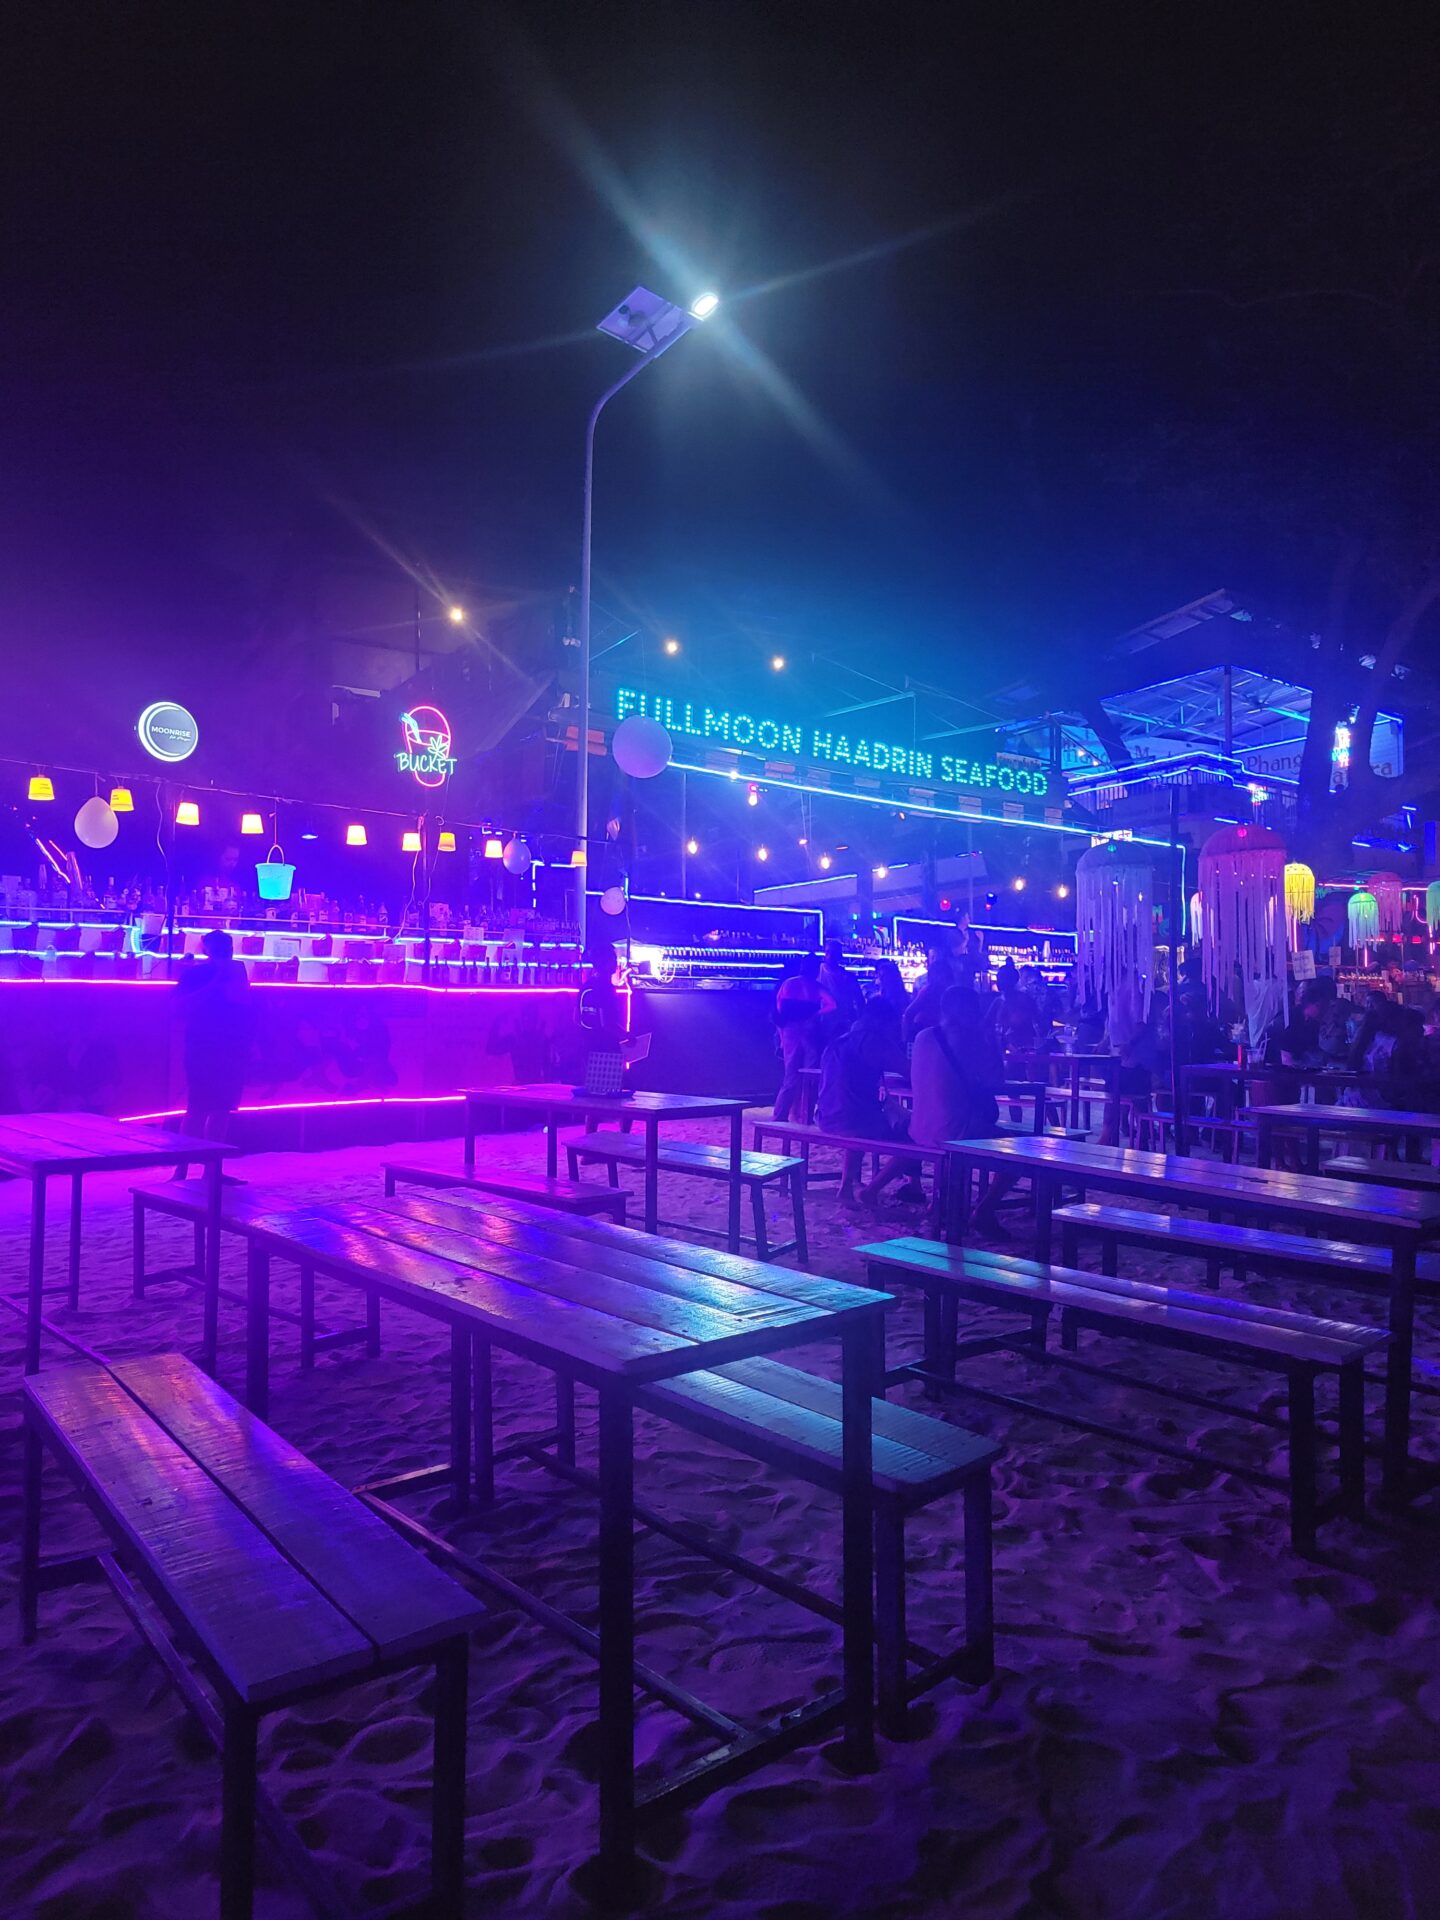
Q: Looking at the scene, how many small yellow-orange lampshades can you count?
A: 9